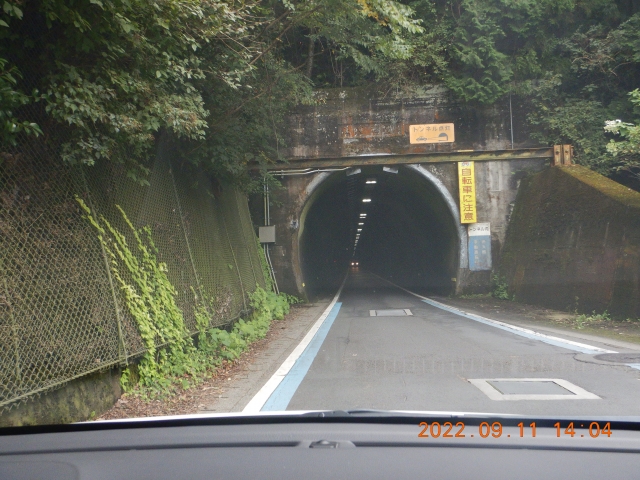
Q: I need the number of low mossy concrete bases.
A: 1